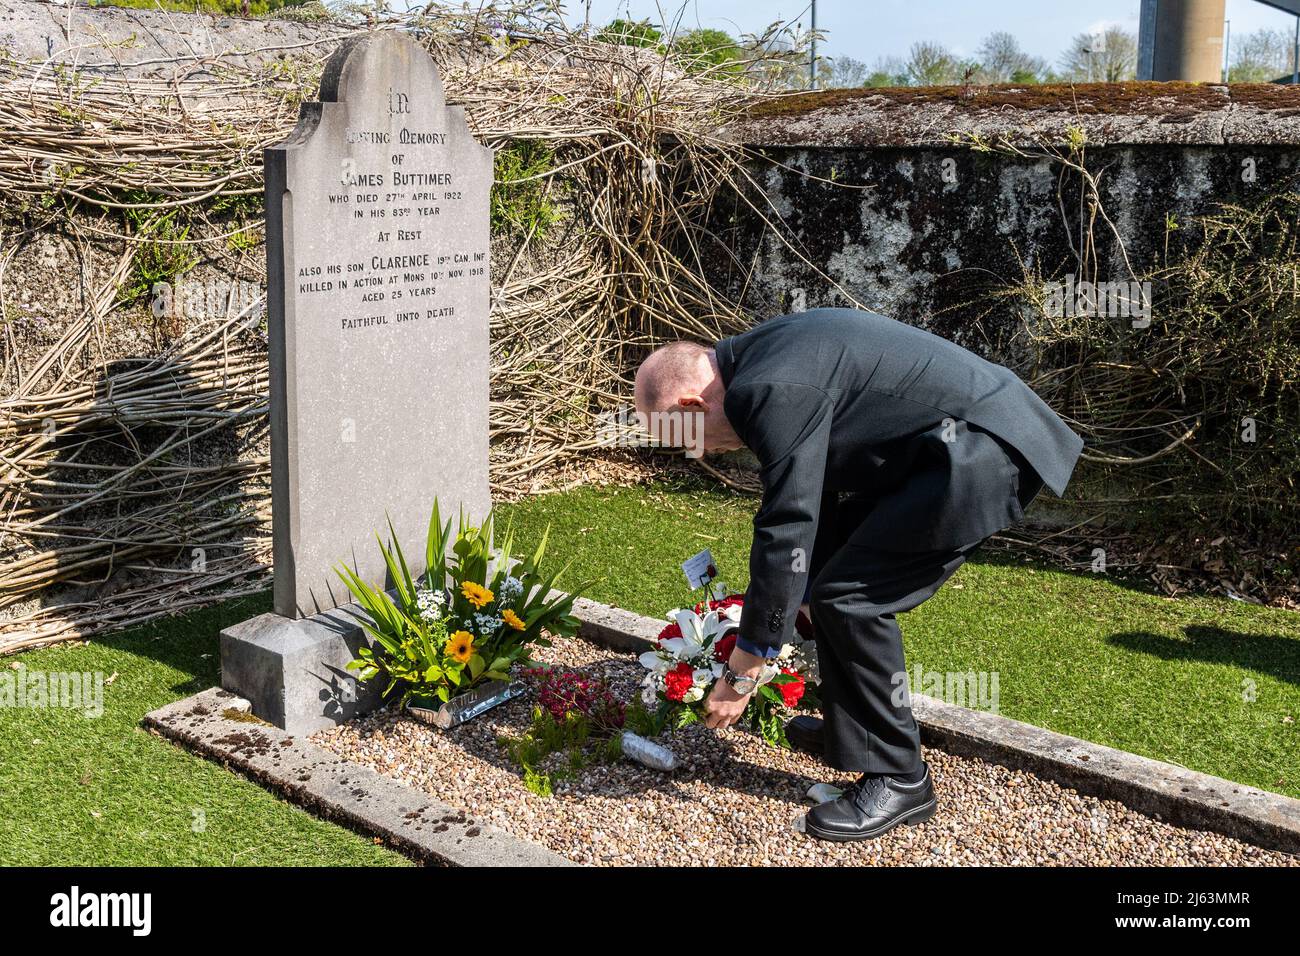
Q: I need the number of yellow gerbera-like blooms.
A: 3